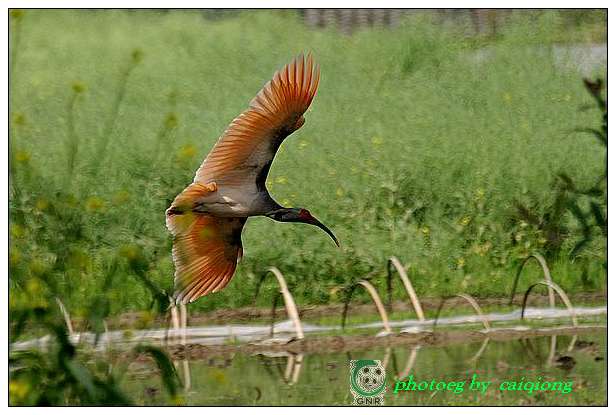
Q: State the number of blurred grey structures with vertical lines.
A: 1